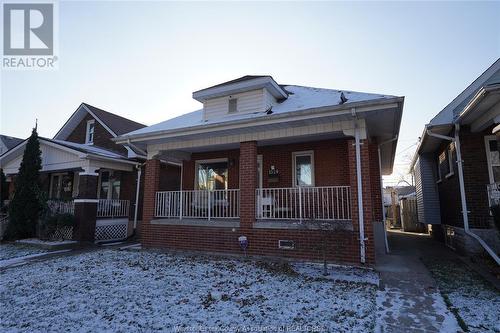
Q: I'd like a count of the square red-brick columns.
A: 3